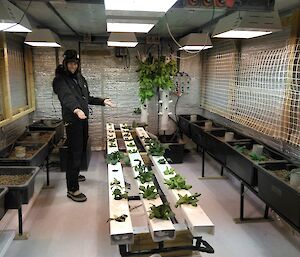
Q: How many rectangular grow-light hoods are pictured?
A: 7